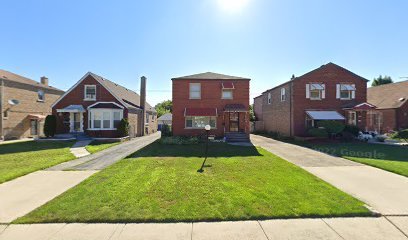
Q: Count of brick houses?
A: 5